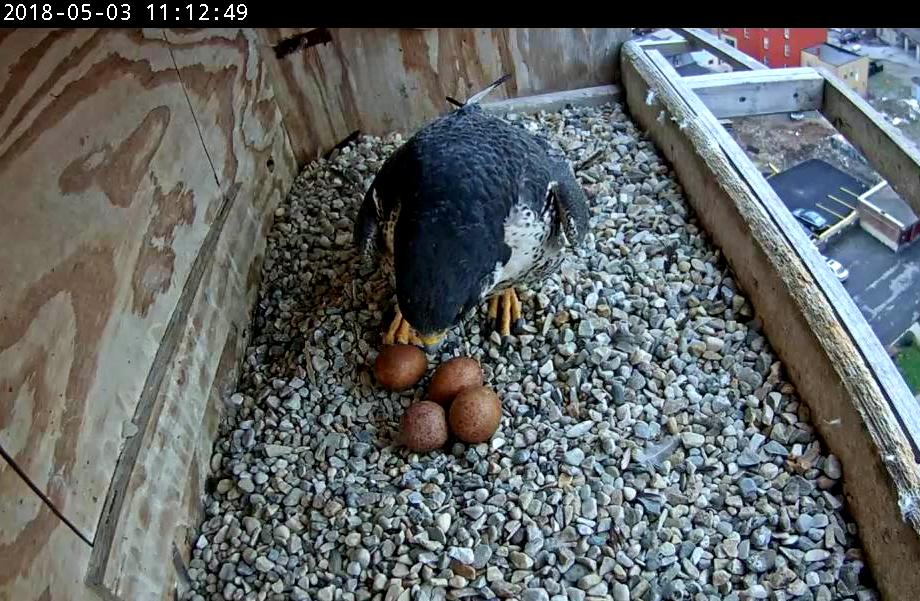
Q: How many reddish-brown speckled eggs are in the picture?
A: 4